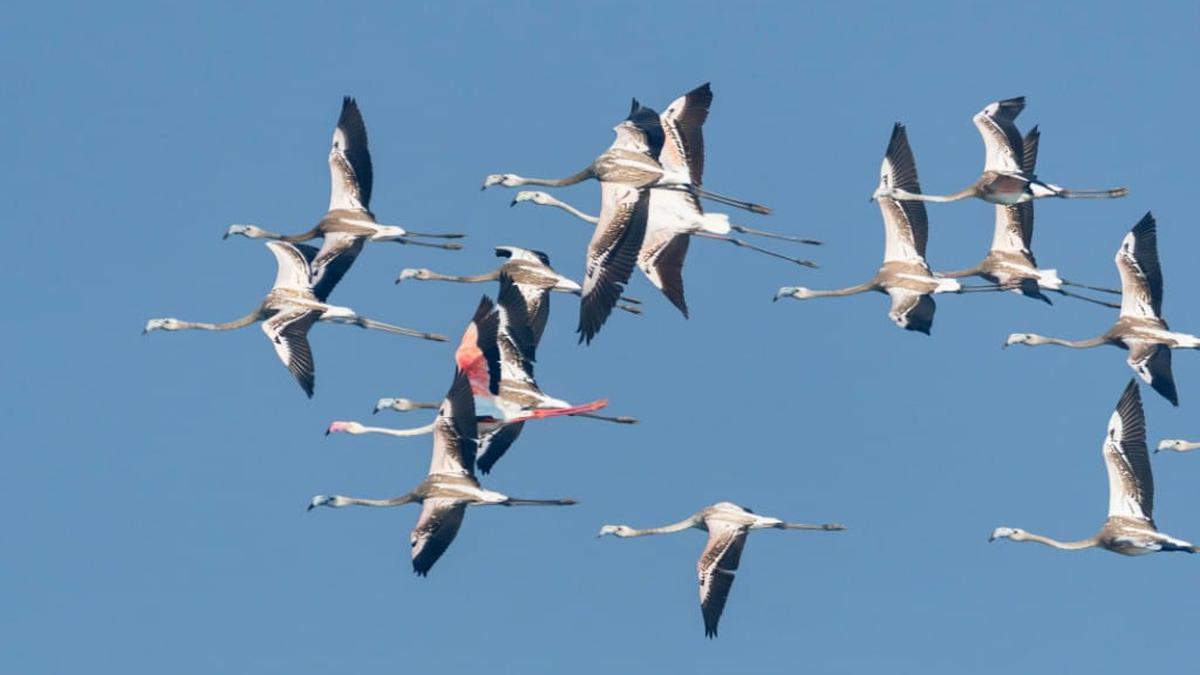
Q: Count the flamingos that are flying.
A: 15